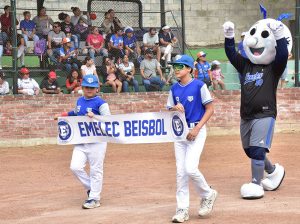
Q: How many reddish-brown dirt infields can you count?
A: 1